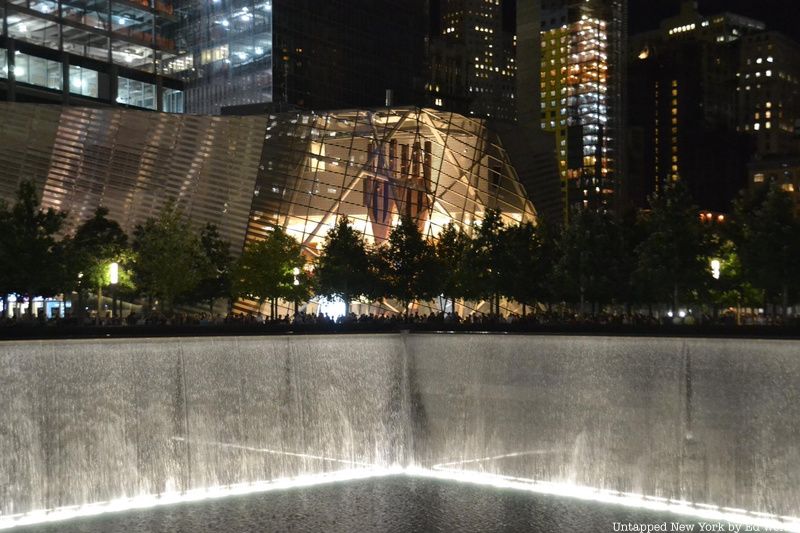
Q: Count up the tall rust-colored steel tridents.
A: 2